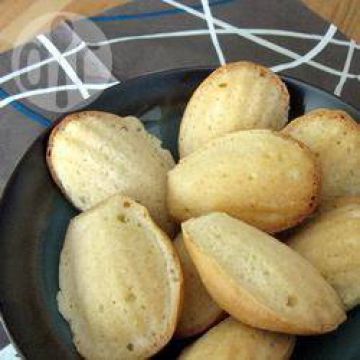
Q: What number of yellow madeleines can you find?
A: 9